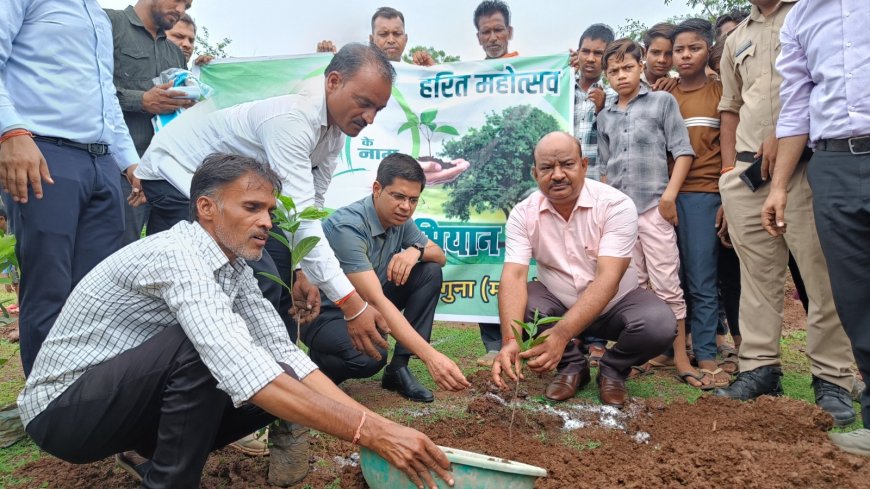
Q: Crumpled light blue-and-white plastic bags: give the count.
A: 1